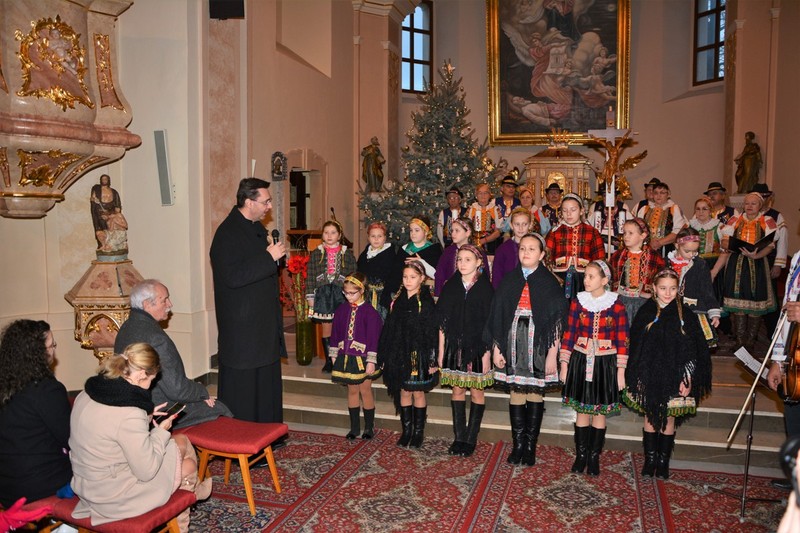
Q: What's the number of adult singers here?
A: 12